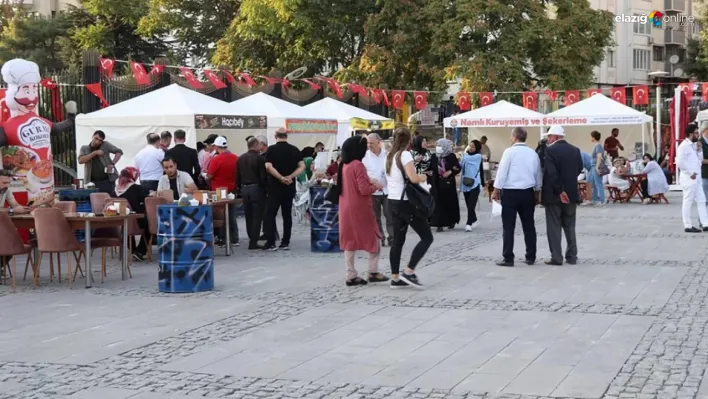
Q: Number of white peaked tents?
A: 5